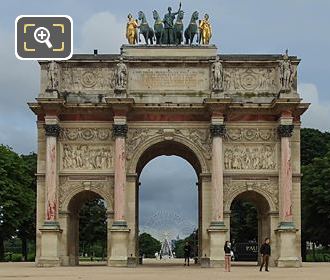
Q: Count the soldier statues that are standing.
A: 4